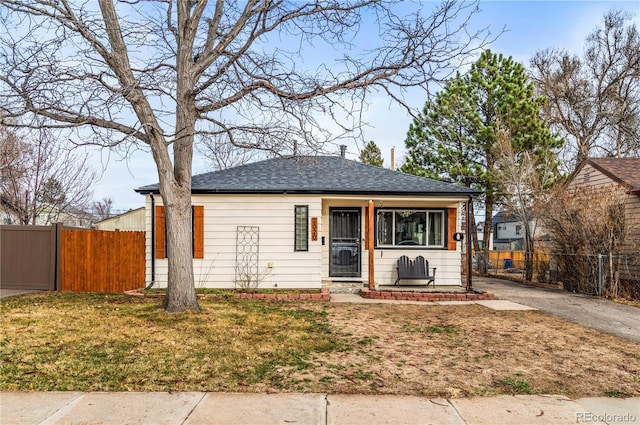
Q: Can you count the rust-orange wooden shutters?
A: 4